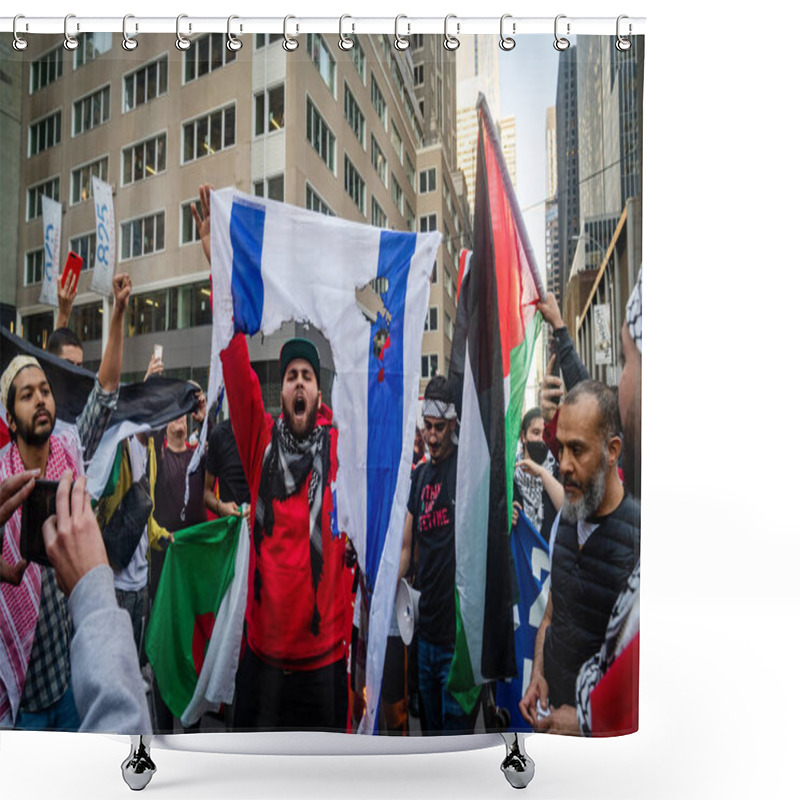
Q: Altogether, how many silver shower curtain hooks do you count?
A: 12